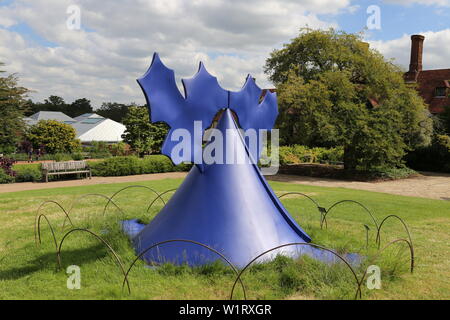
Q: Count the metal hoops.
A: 12